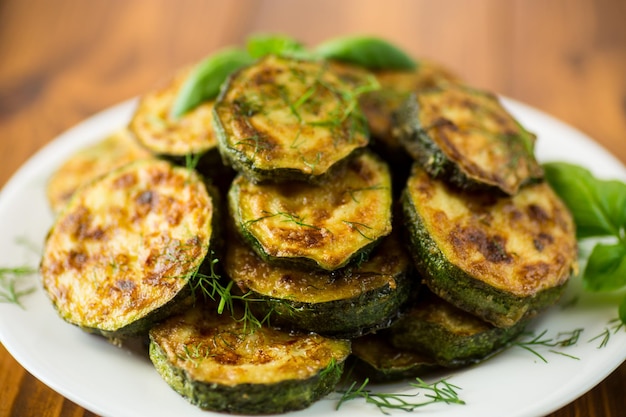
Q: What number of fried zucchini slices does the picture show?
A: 12